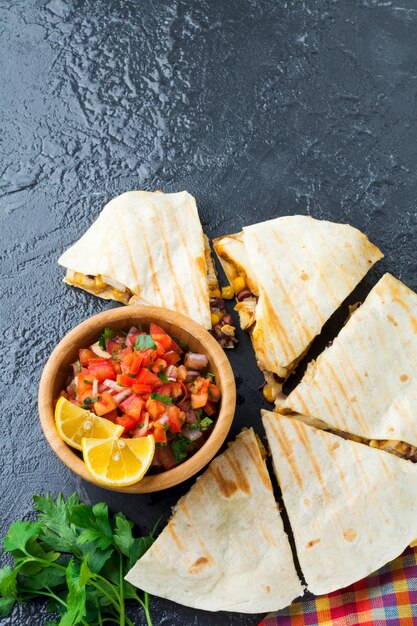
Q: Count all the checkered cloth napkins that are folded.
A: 1